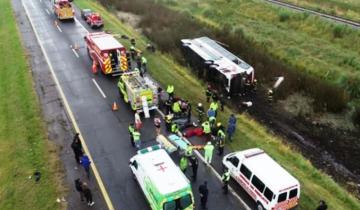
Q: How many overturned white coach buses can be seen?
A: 1